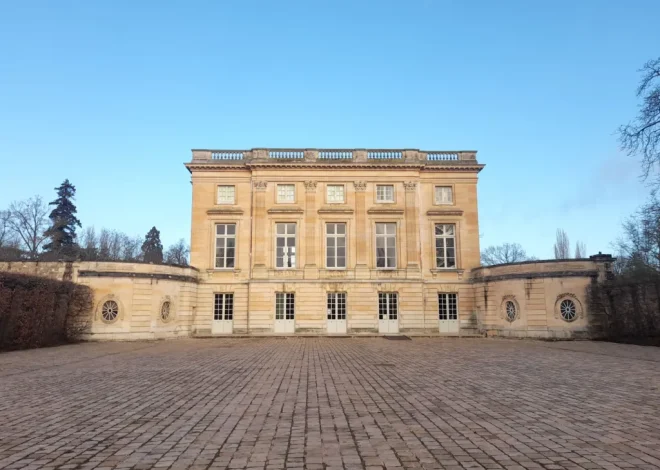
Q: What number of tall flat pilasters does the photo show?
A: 4